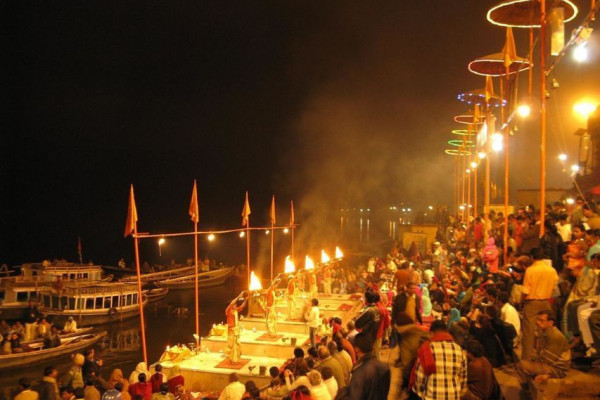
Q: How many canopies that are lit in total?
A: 7